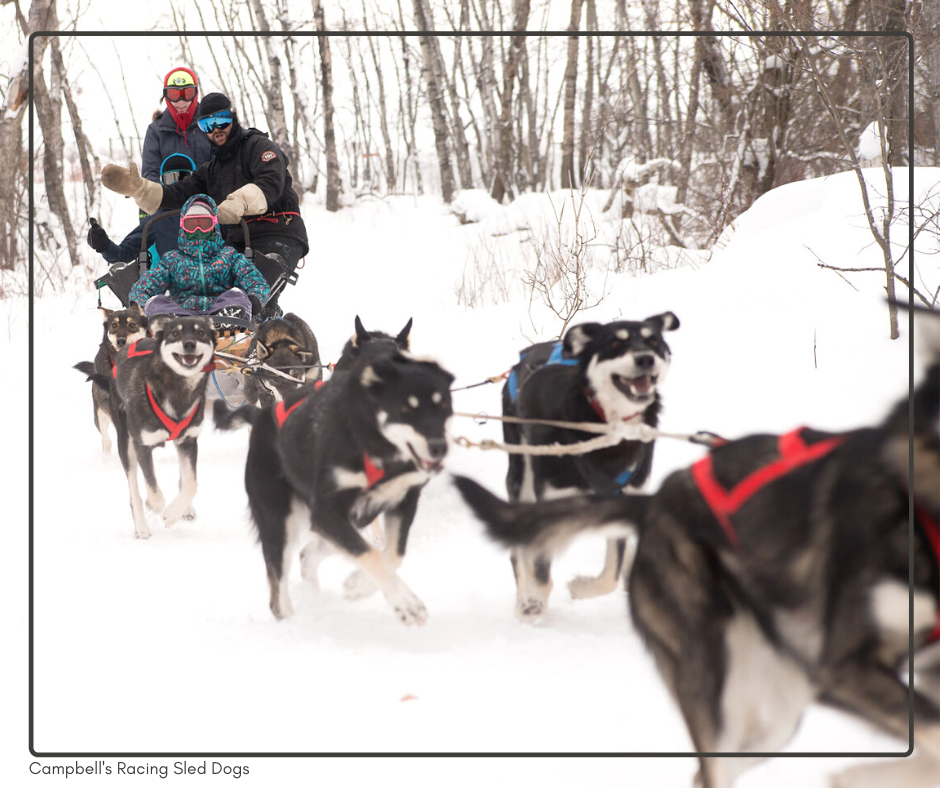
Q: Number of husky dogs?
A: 7